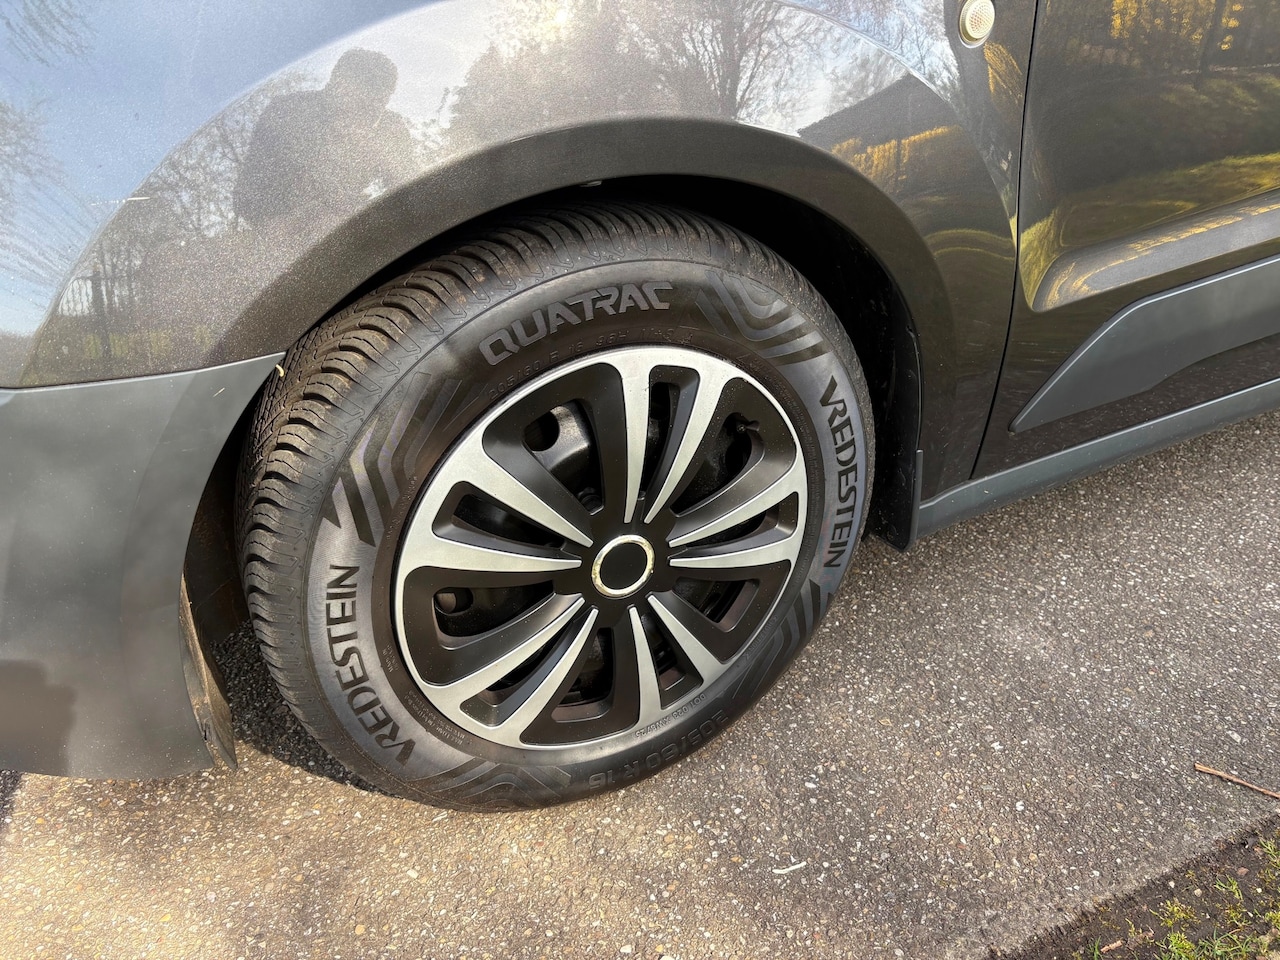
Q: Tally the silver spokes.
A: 10